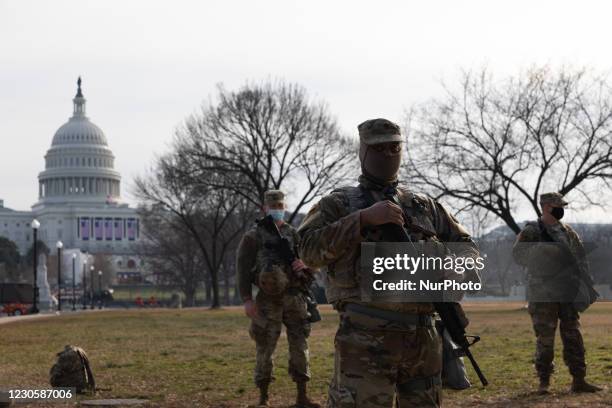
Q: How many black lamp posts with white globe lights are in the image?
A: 6